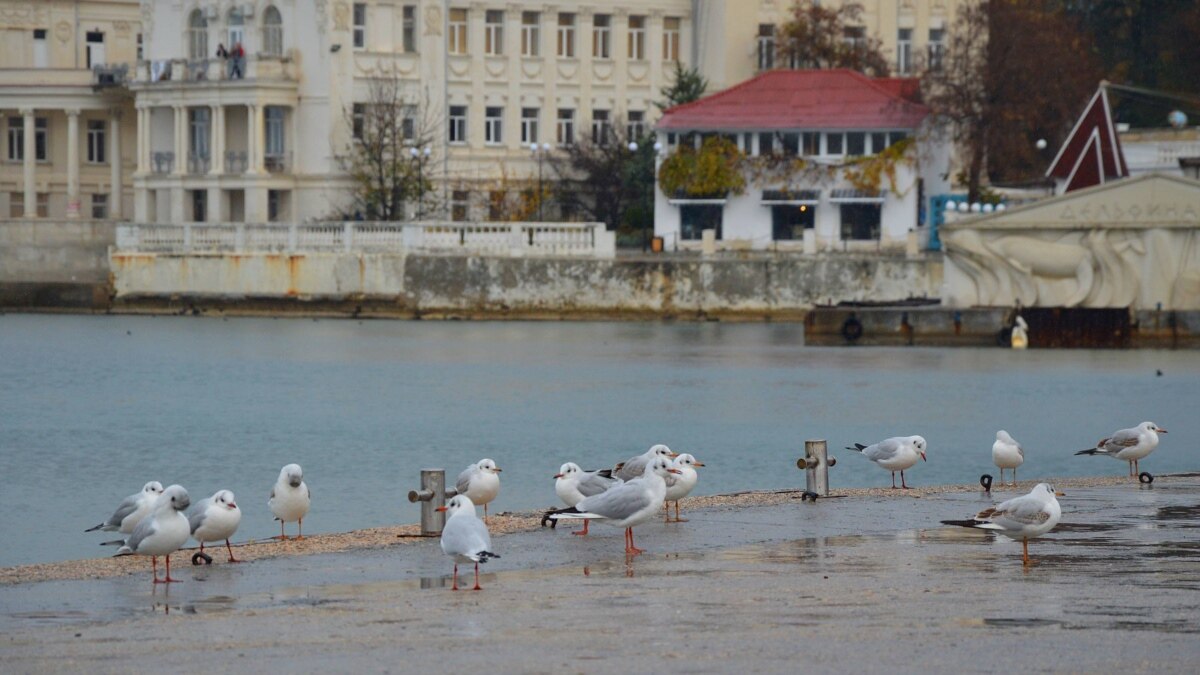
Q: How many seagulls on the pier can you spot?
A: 14